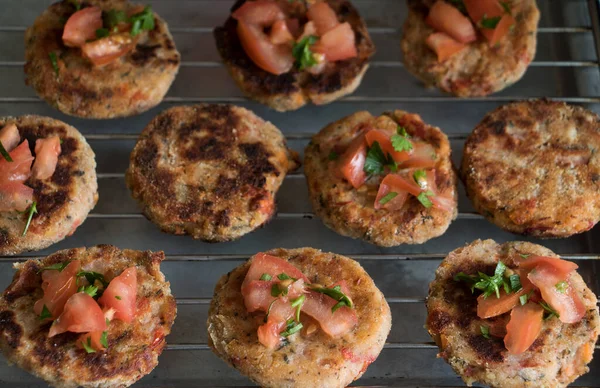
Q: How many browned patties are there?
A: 10